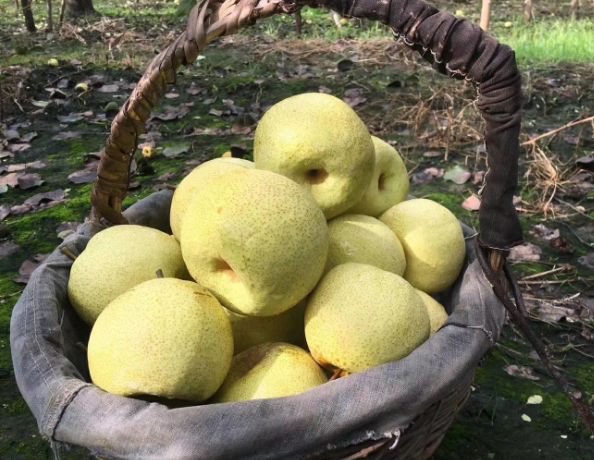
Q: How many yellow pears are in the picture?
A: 12